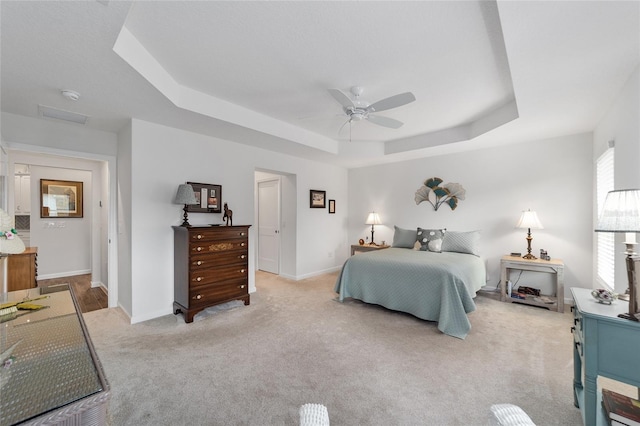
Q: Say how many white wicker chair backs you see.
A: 2